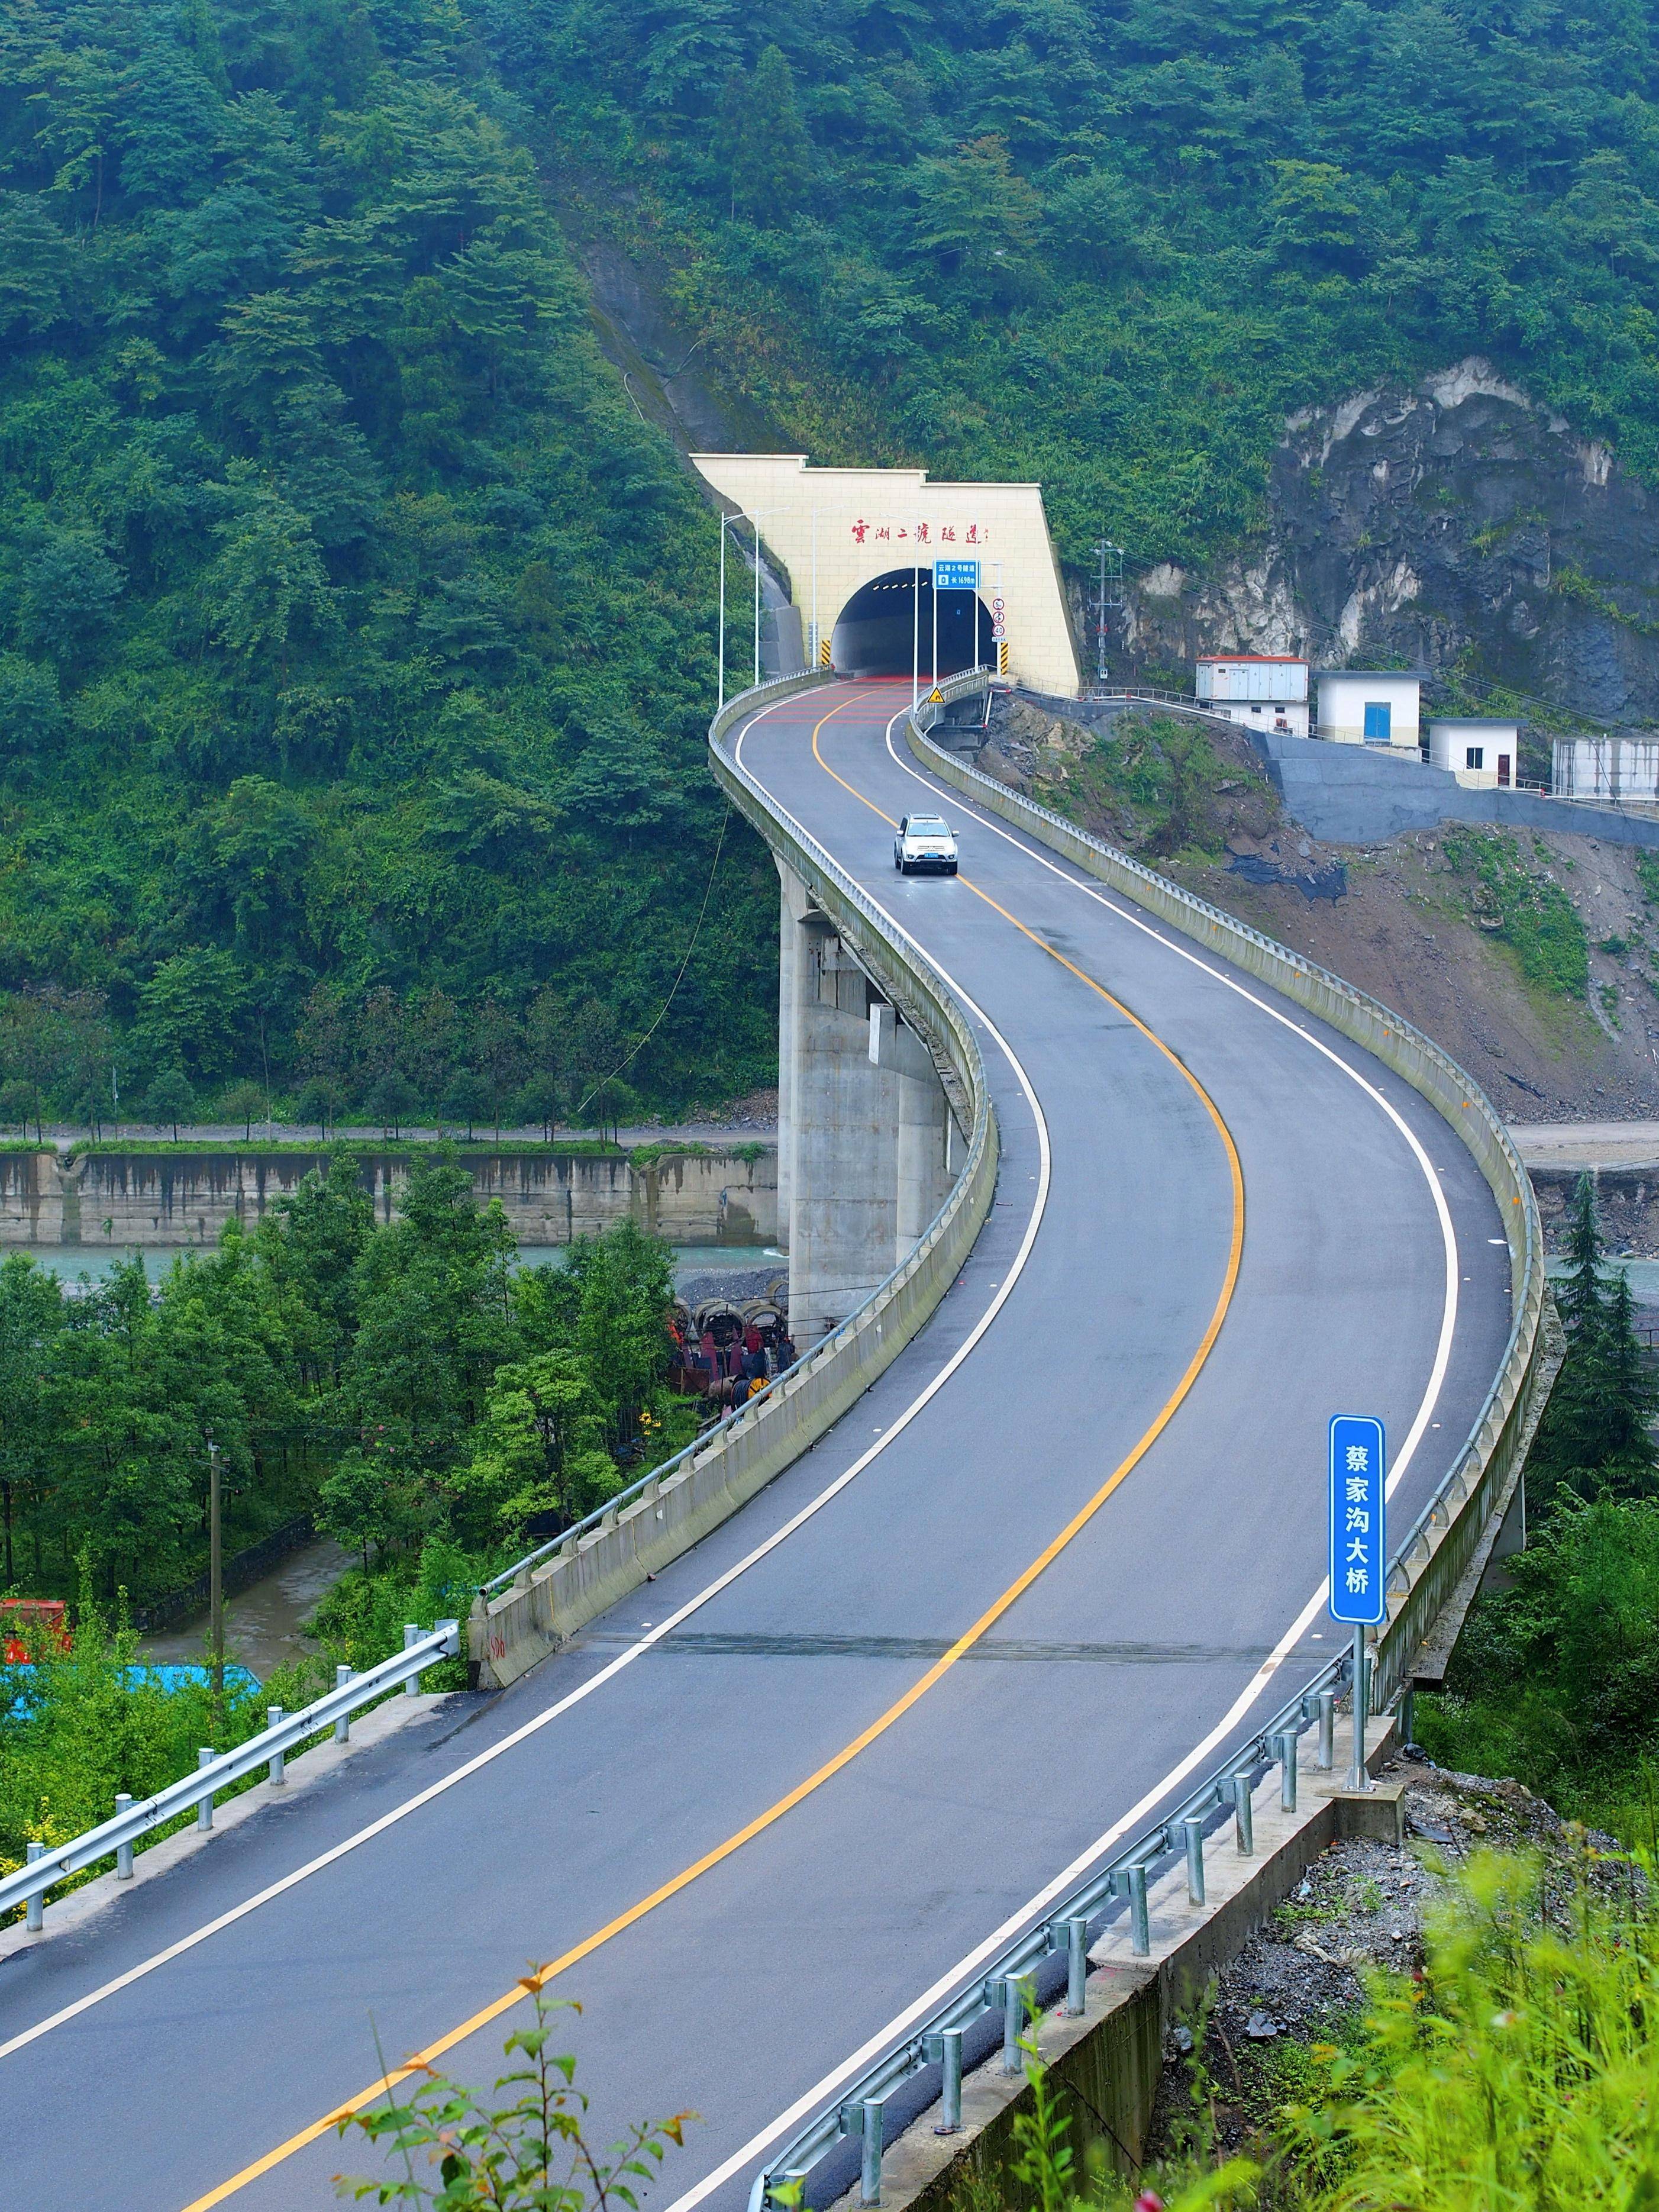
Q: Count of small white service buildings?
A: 3